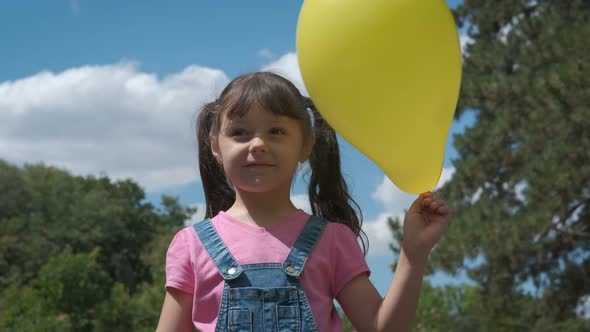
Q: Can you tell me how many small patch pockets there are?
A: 2